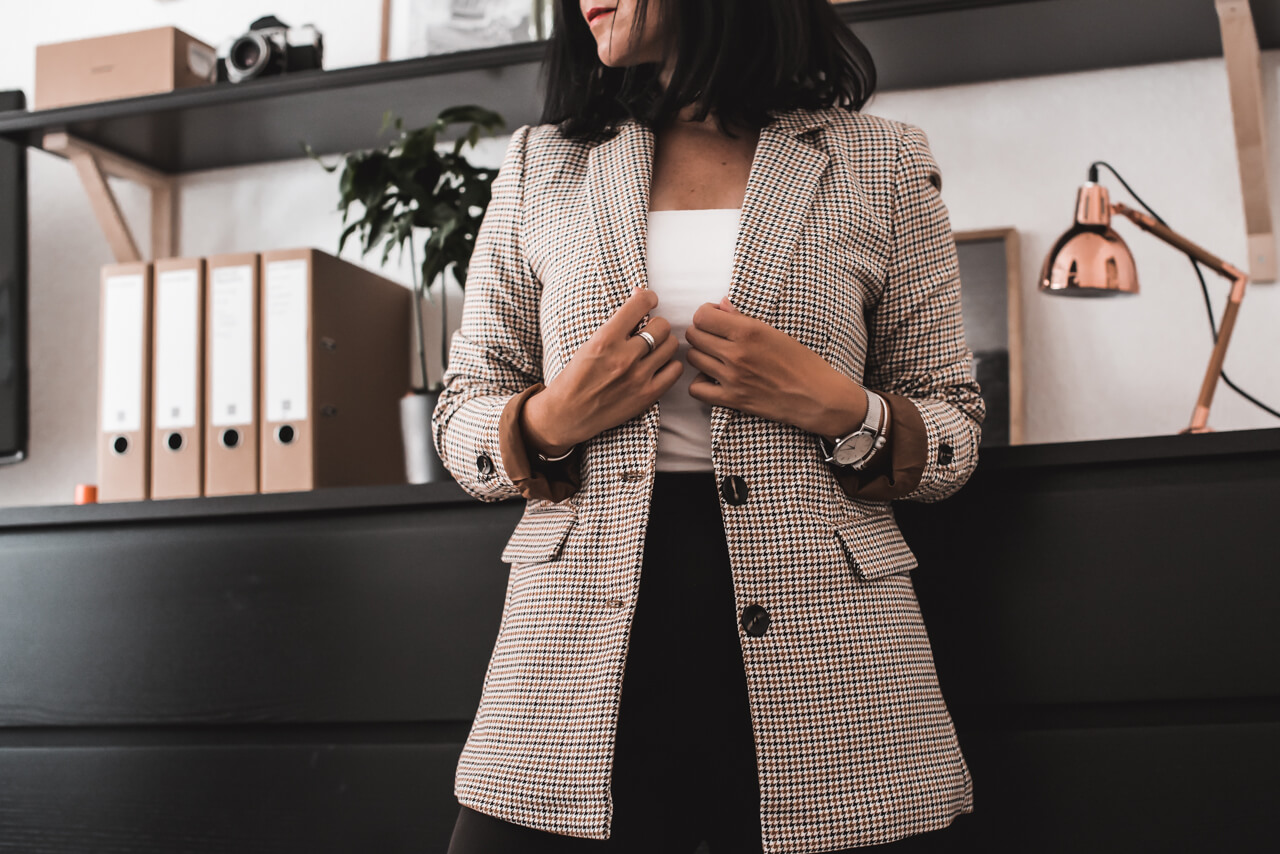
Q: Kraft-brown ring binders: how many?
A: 4